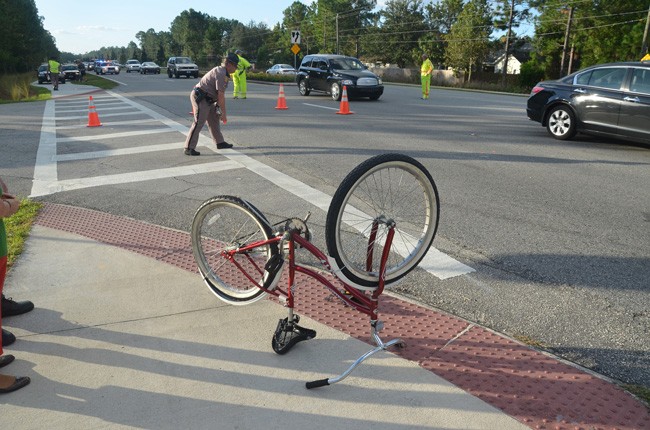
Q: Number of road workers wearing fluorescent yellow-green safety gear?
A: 3